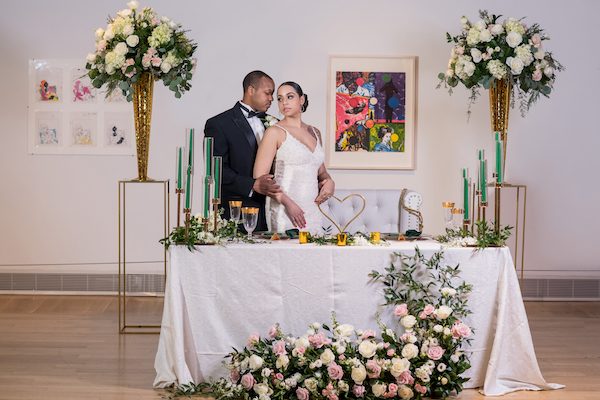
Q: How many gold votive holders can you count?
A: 3